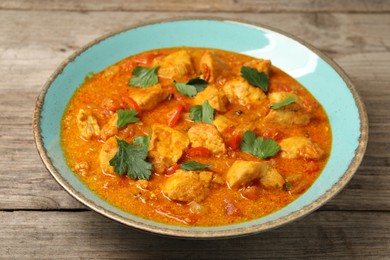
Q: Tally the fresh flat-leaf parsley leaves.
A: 9